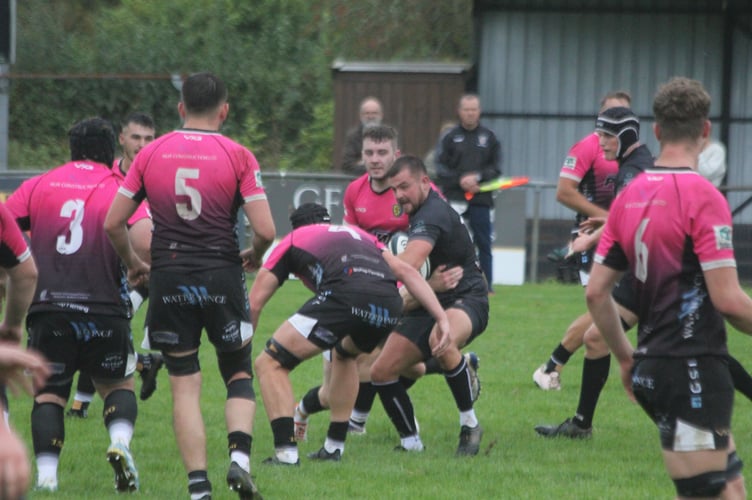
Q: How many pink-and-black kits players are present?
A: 8